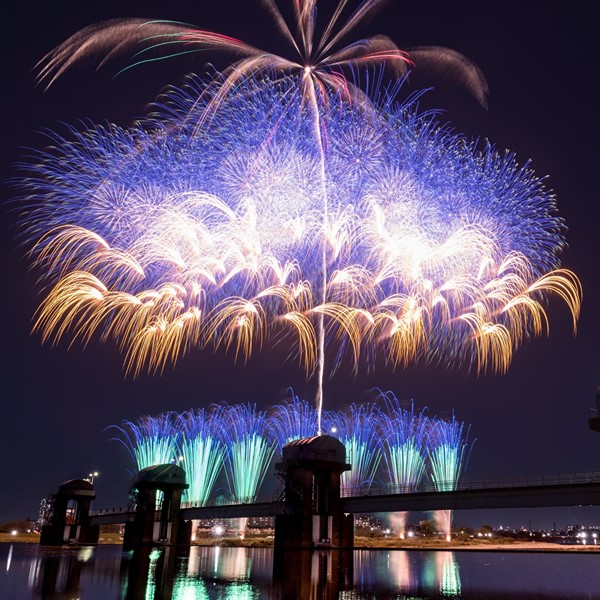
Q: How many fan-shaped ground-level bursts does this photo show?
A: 7